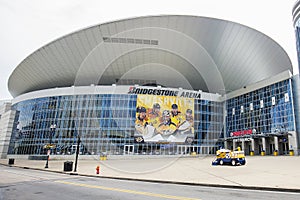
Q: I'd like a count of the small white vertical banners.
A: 6